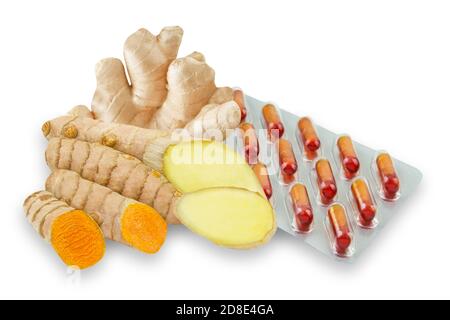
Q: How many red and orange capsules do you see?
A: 12